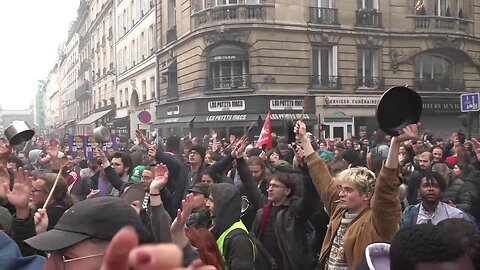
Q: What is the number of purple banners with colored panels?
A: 3